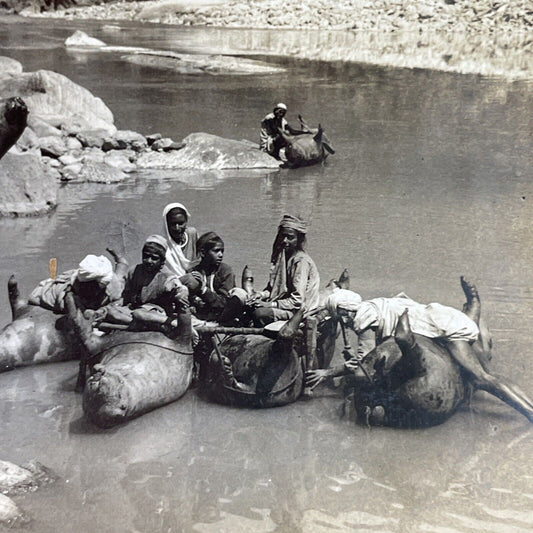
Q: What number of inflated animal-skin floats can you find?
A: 5